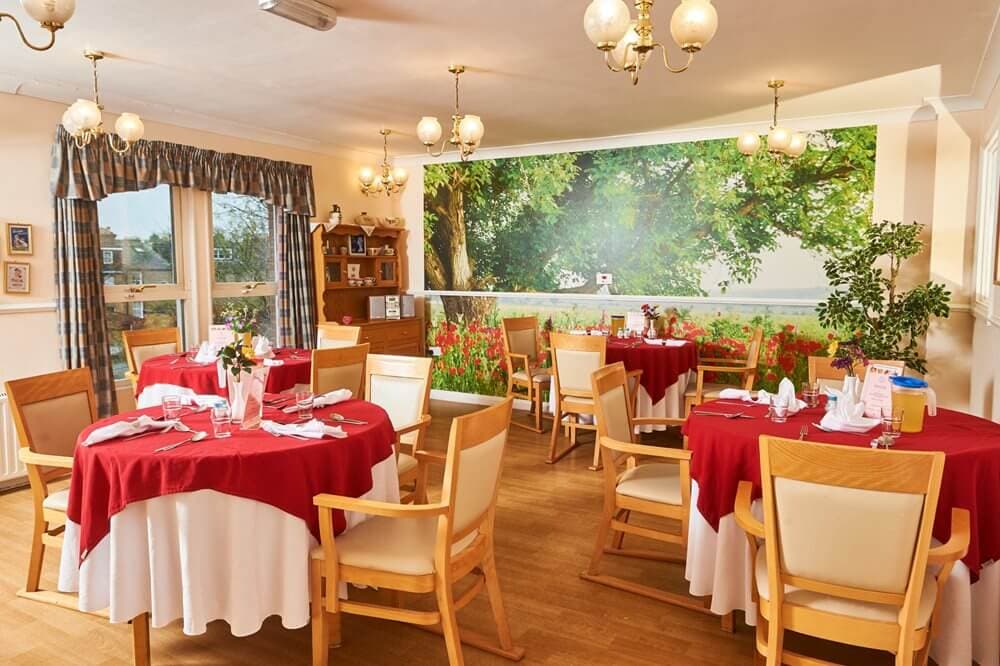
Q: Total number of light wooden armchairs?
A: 12